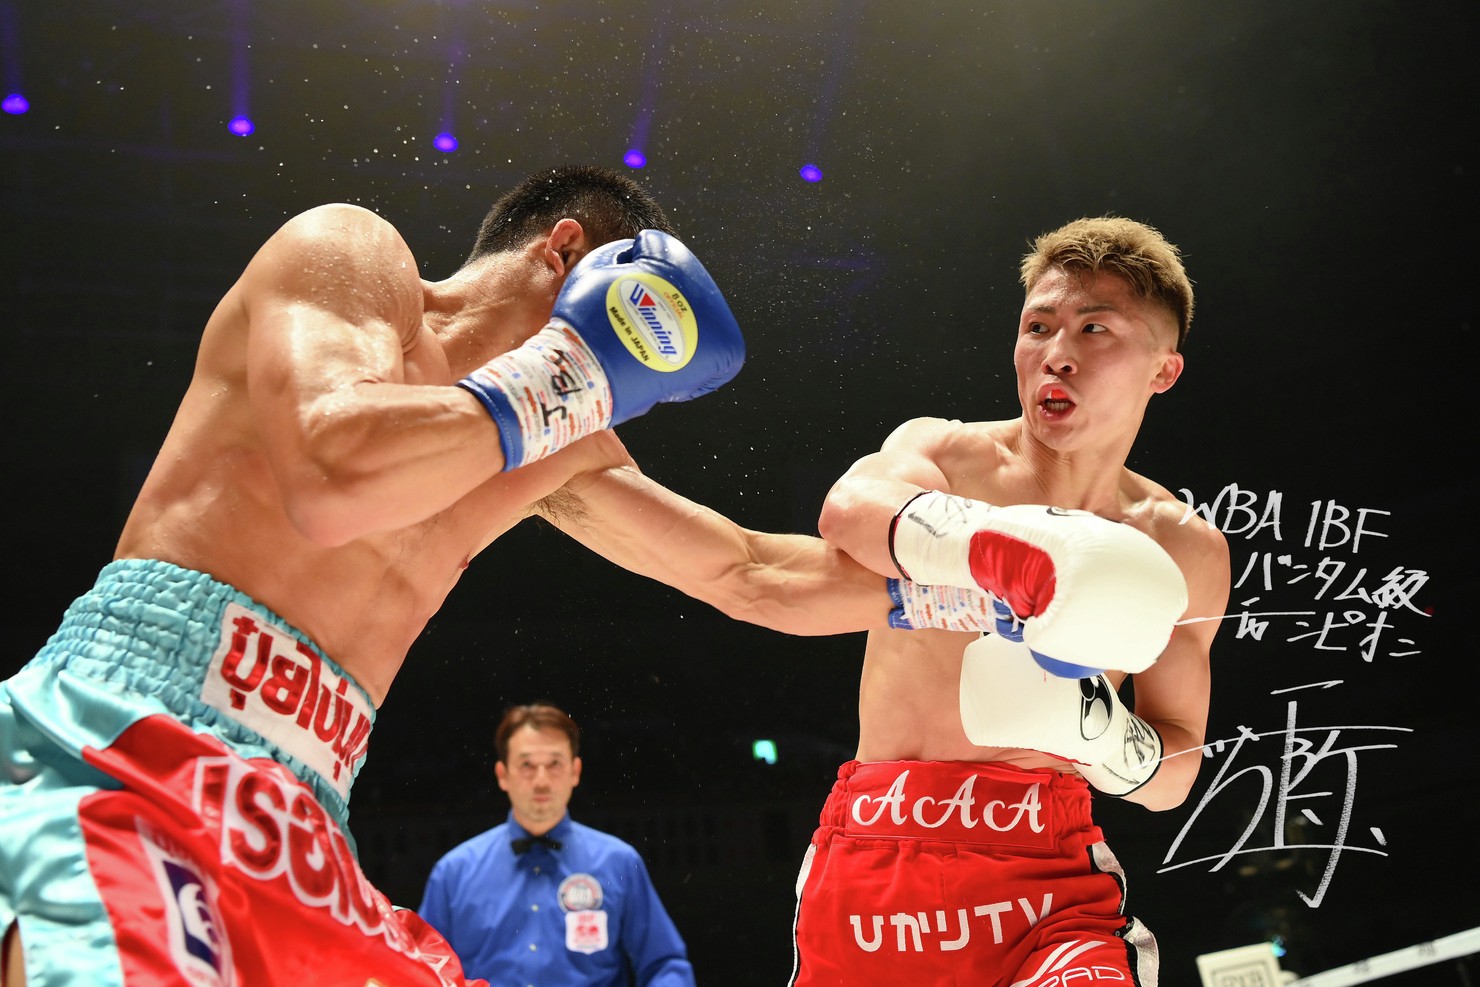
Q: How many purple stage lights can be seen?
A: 5